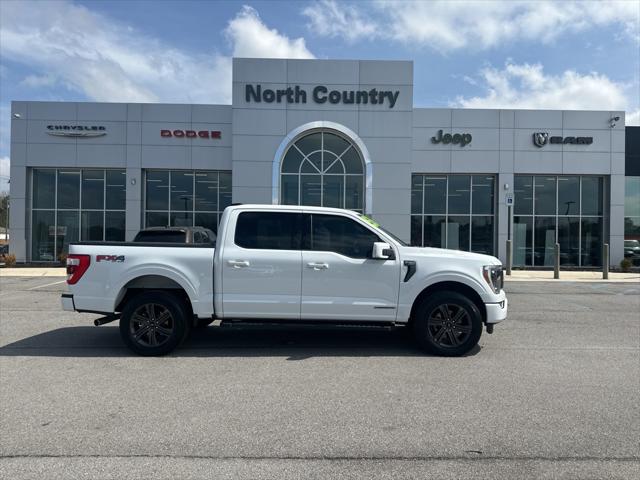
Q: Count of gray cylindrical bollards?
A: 3